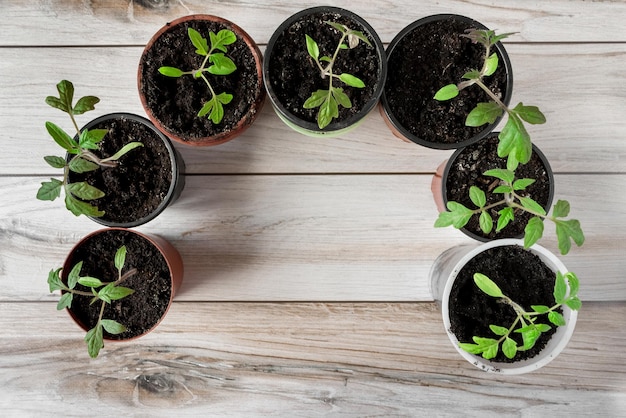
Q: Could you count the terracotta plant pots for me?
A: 2